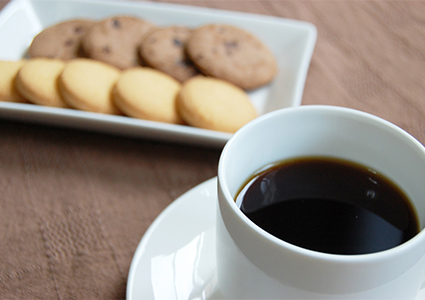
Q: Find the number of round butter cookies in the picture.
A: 5